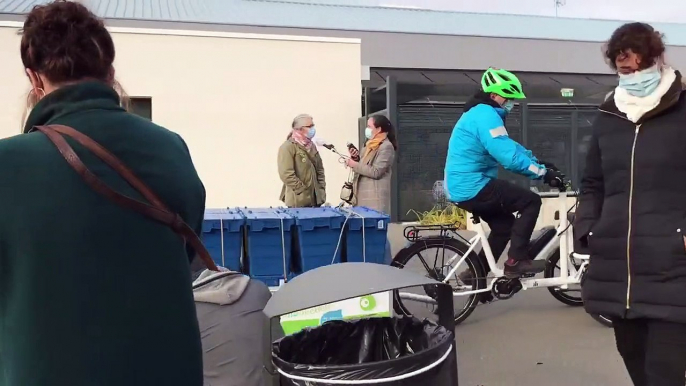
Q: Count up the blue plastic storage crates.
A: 4